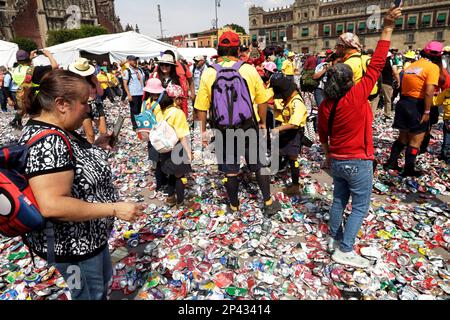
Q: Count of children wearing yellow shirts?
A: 3